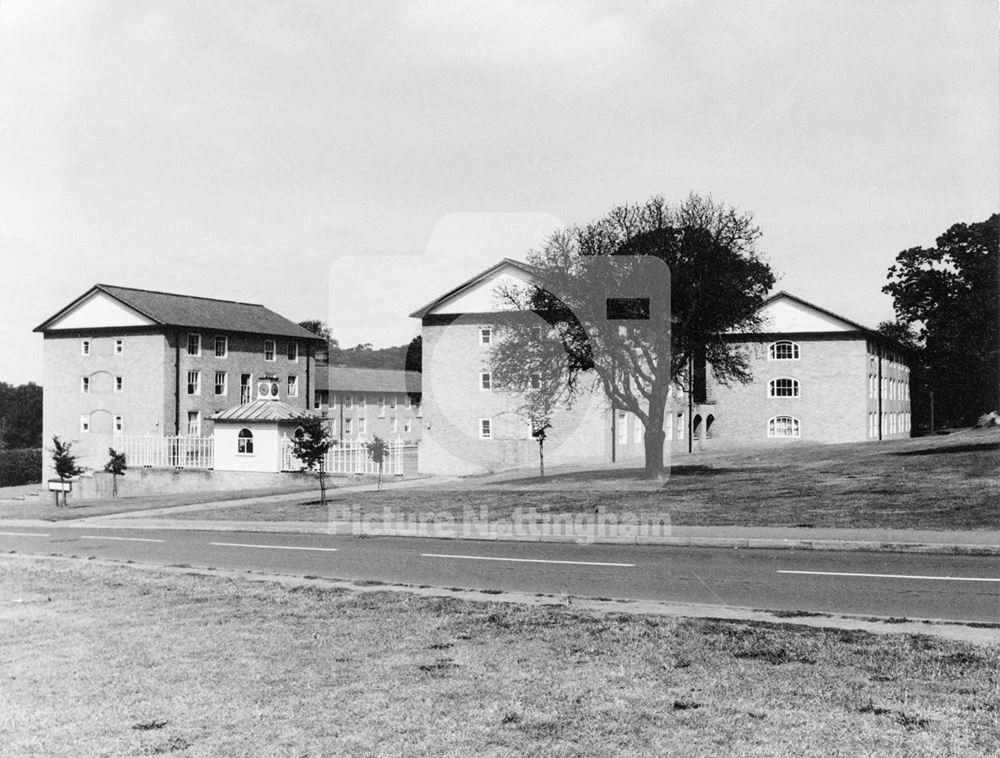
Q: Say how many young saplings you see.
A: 5